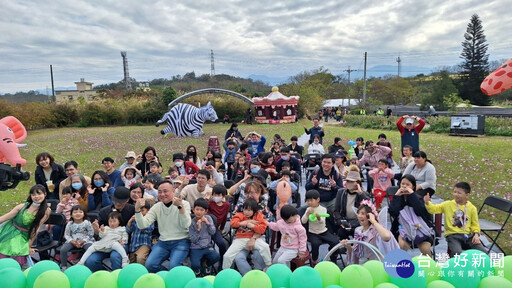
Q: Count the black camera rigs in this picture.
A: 1